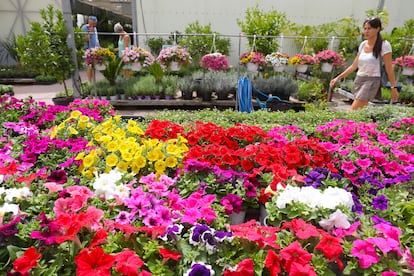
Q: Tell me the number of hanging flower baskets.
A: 9